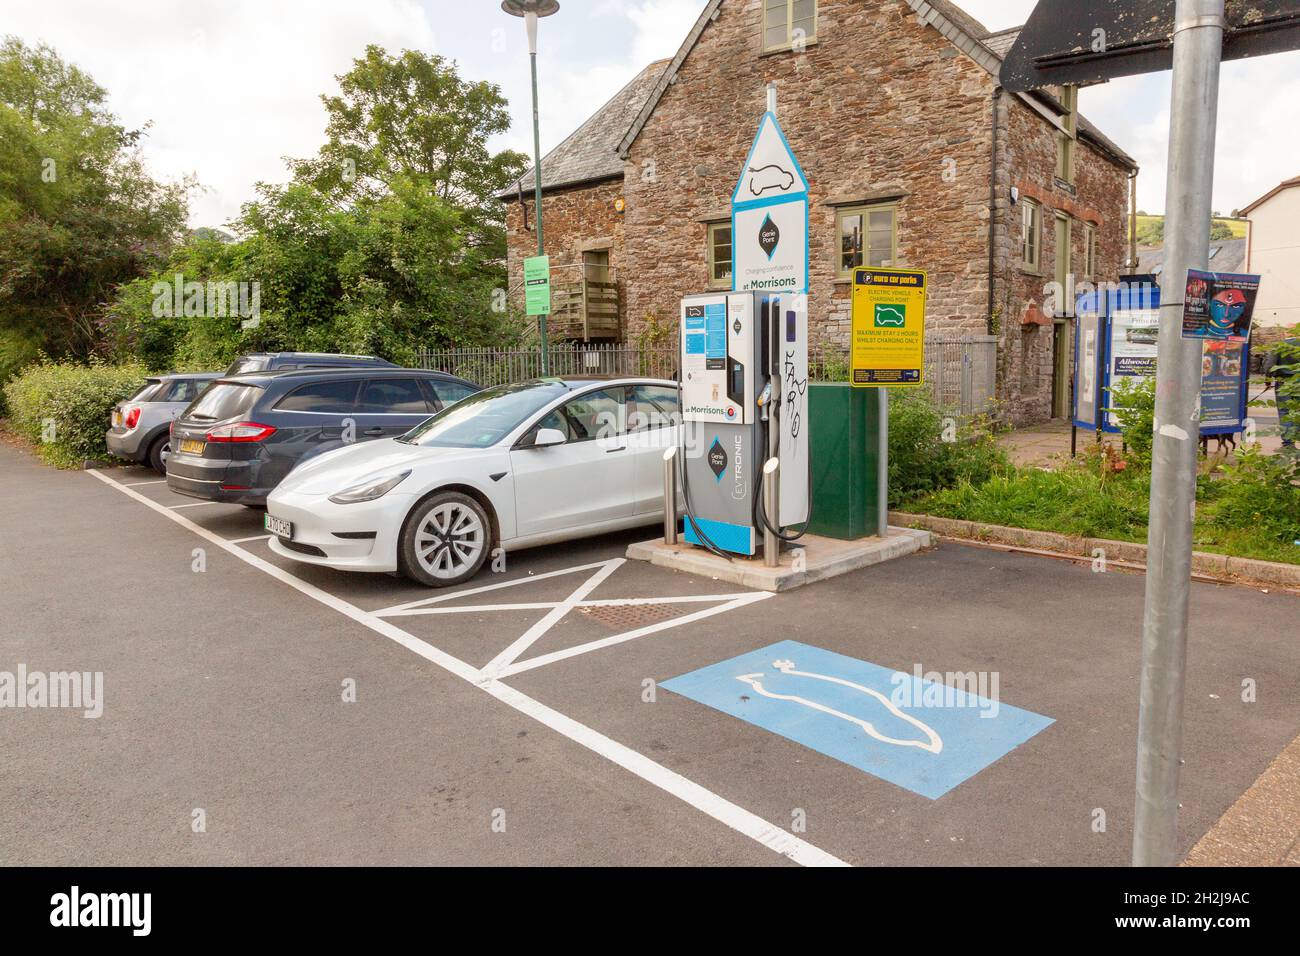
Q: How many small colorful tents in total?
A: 0